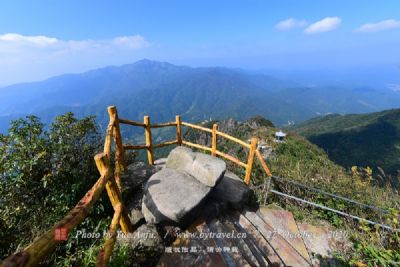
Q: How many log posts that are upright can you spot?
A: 6